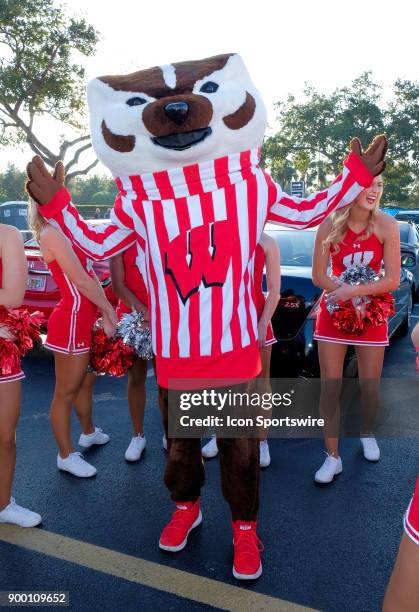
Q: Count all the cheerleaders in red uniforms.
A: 6